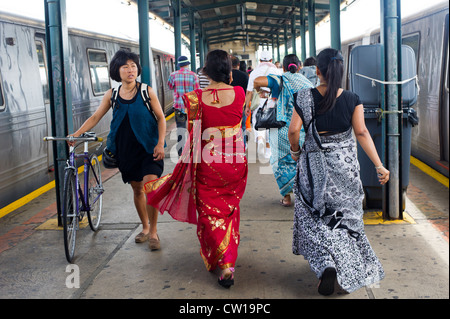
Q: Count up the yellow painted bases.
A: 2